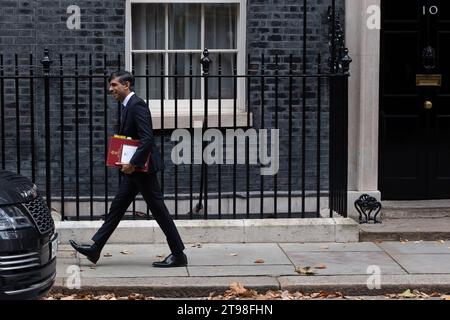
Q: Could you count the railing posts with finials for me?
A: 3